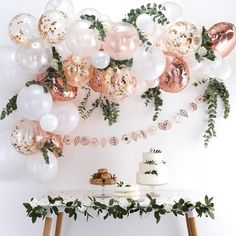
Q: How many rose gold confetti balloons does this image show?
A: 6